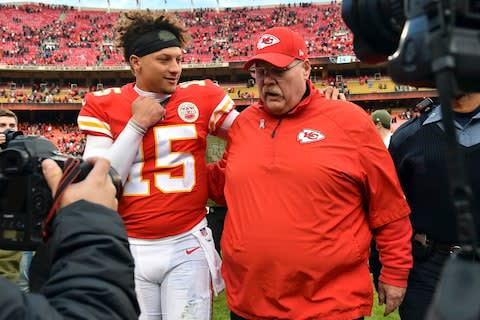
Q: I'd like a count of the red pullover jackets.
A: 1